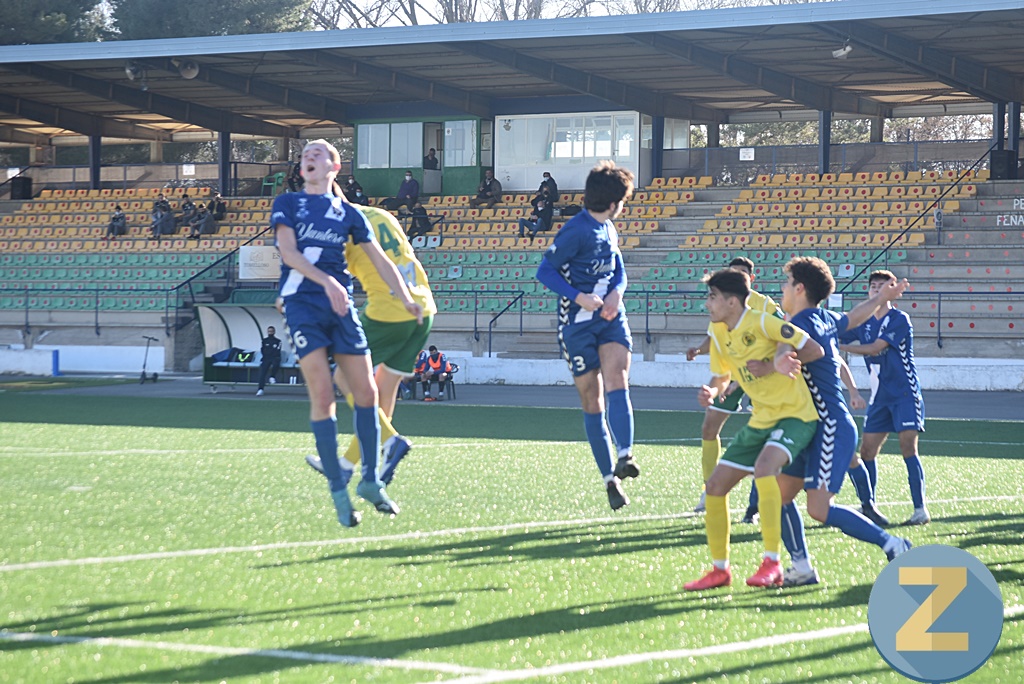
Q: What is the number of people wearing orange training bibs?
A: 2